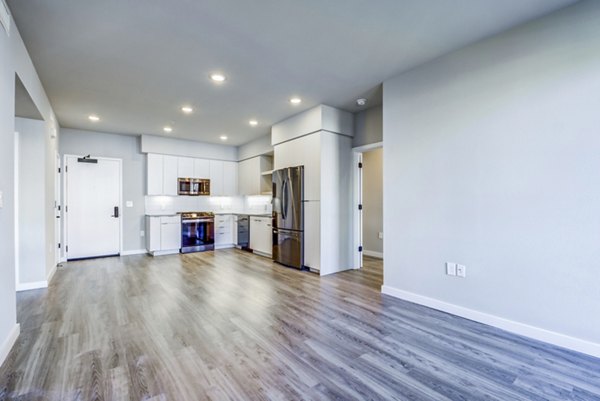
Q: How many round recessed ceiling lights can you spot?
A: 7